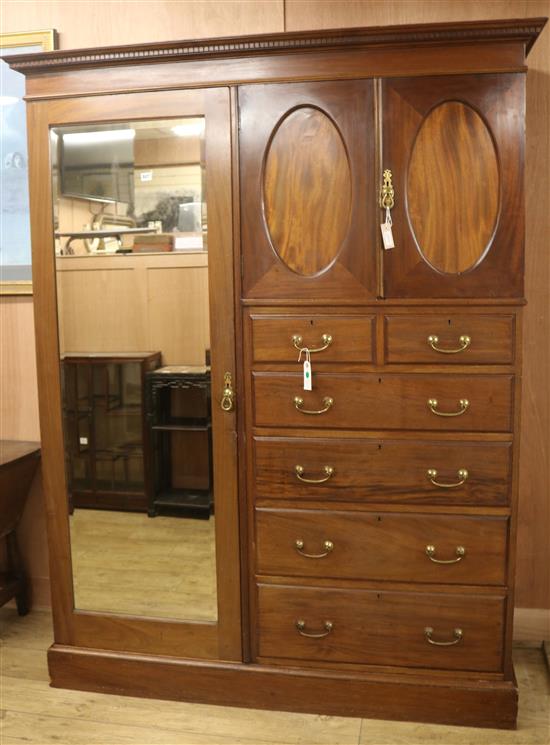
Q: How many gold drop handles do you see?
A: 12